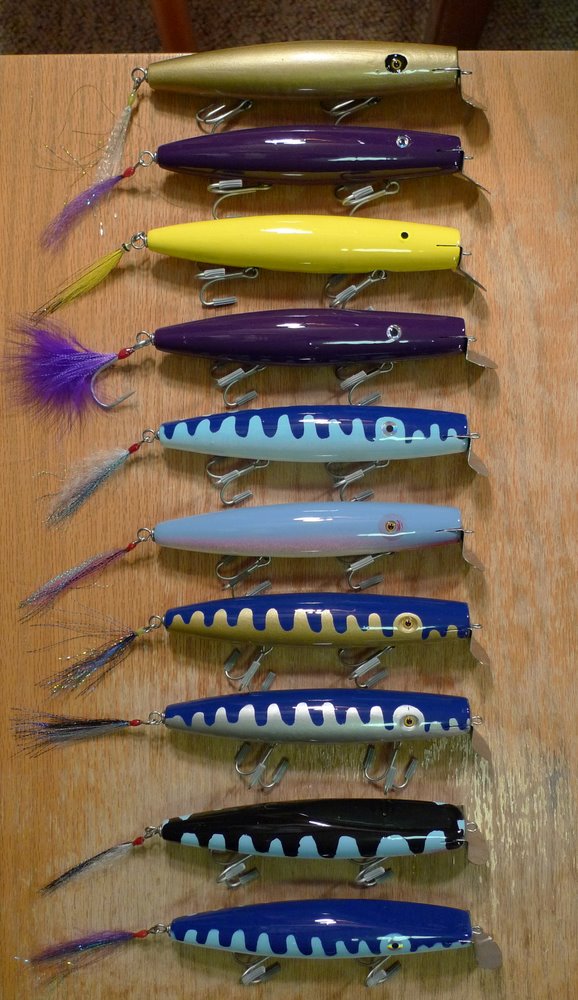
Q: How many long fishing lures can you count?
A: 10